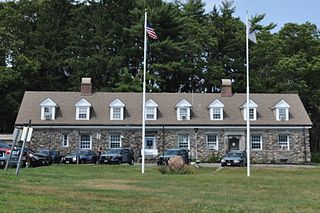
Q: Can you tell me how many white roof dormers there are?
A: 8